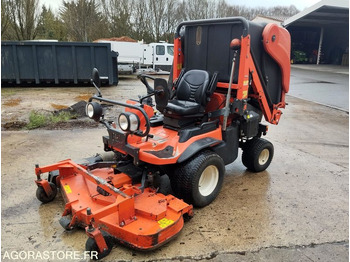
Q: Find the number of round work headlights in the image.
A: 2